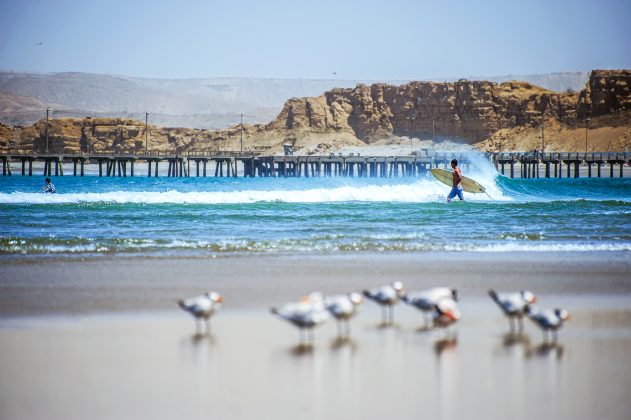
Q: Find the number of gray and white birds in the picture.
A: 8